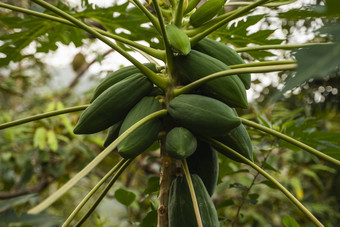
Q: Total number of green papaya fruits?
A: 13